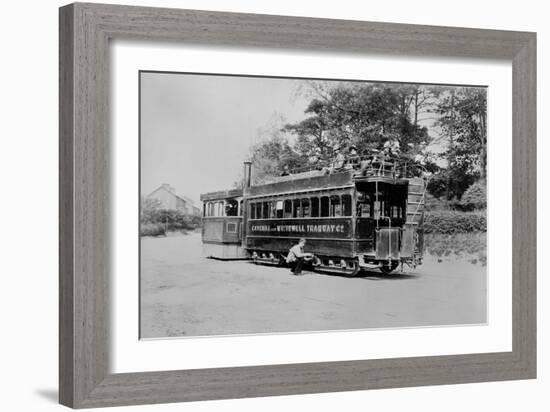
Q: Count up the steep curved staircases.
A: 1